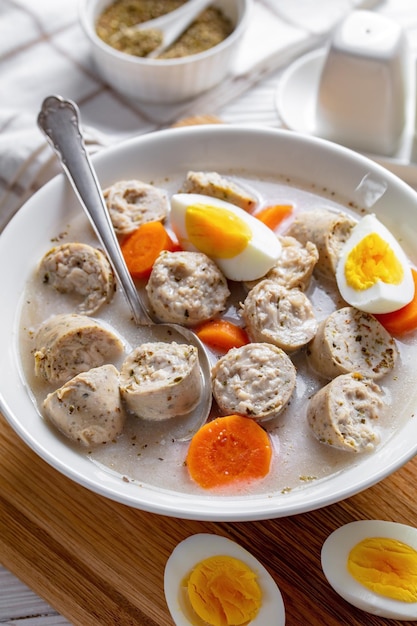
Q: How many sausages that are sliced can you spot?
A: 13